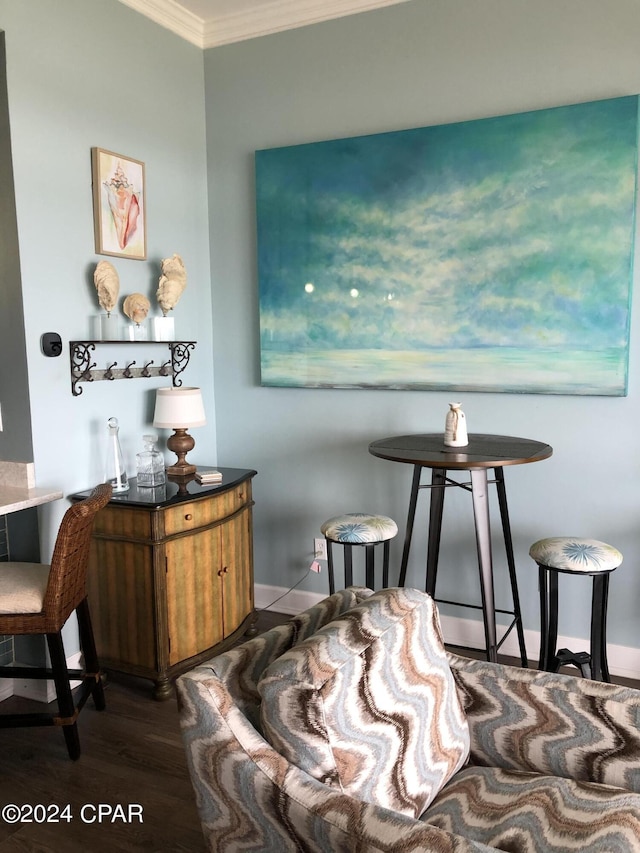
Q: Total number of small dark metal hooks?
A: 5